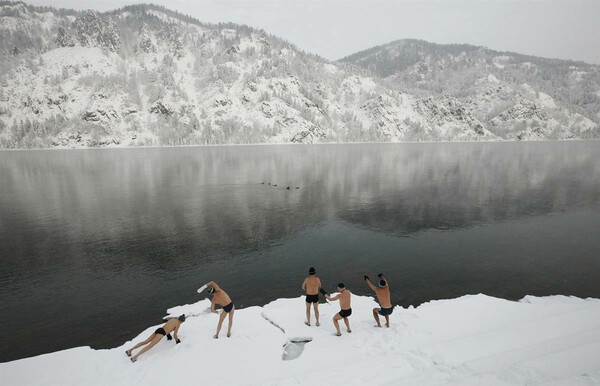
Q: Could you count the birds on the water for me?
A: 5